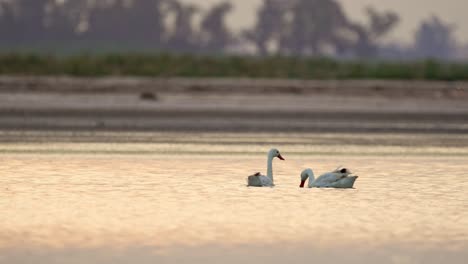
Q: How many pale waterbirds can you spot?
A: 2